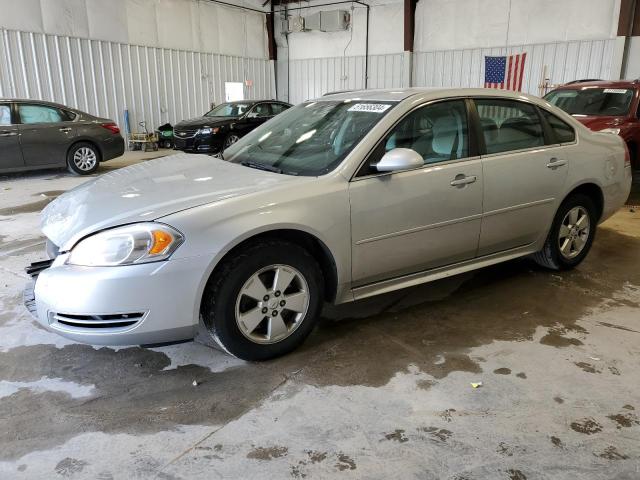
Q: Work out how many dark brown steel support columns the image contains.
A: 3